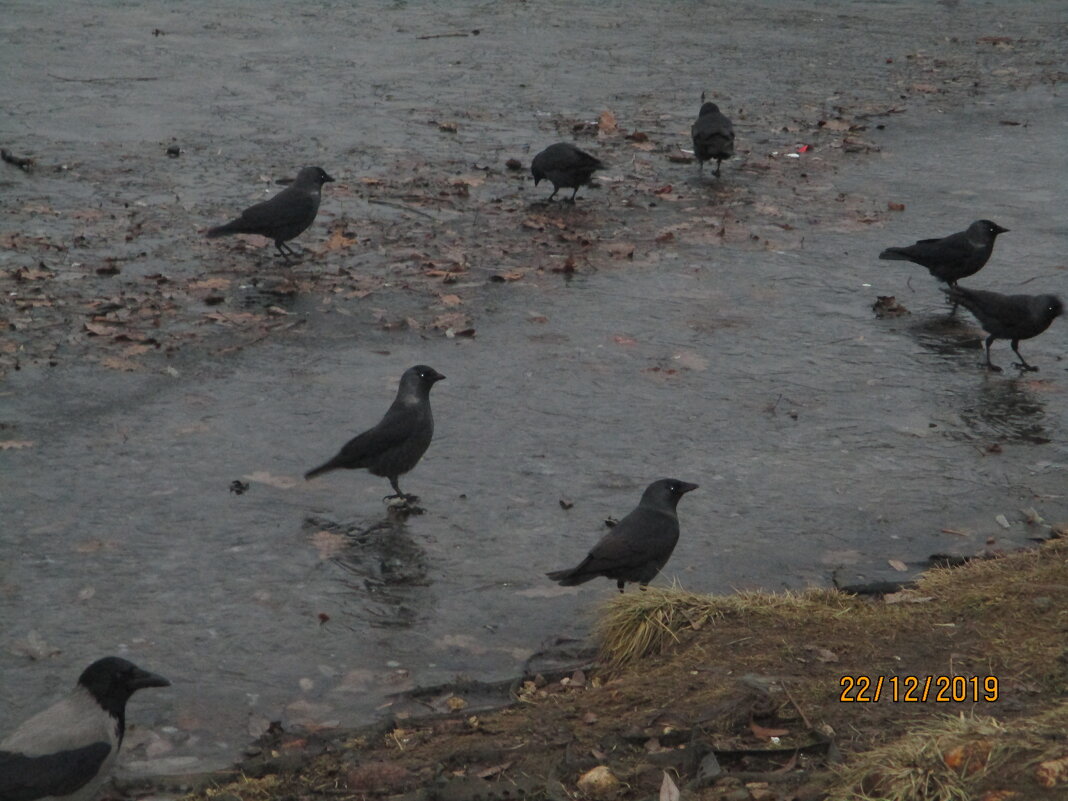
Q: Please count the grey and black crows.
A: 1